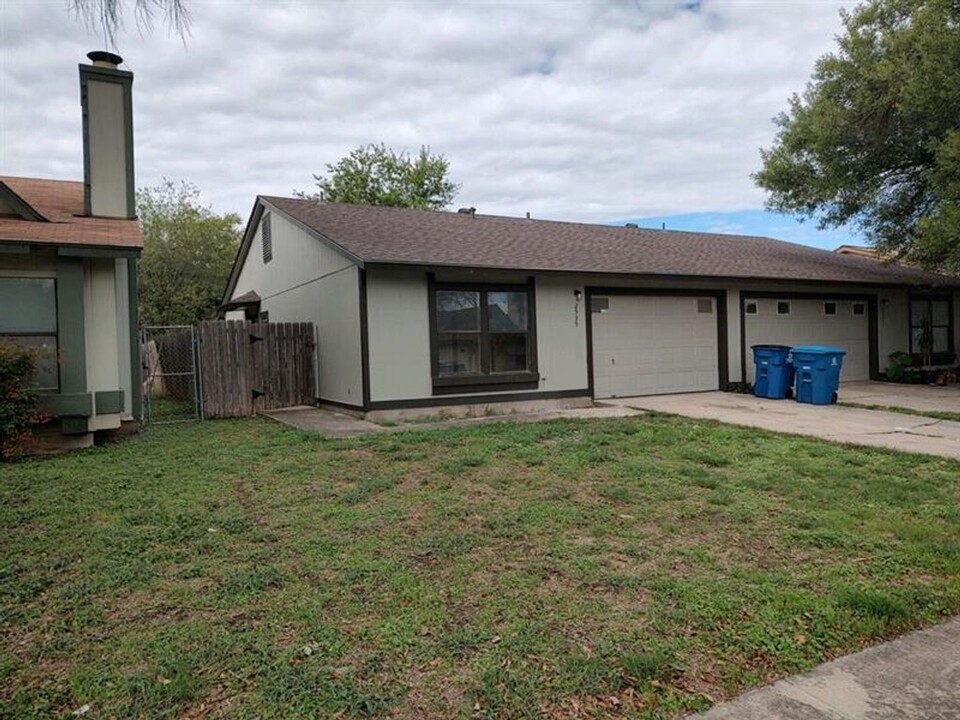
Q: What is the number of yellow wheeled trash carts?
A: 0